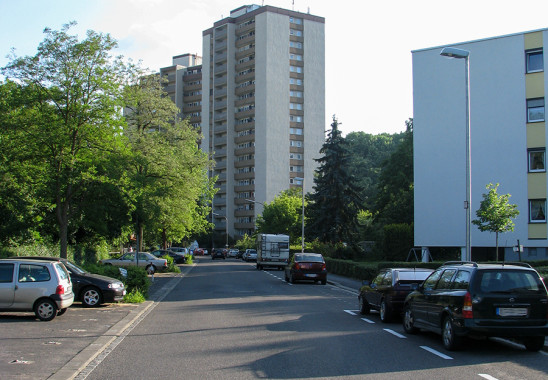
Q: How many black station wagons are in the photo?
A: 1